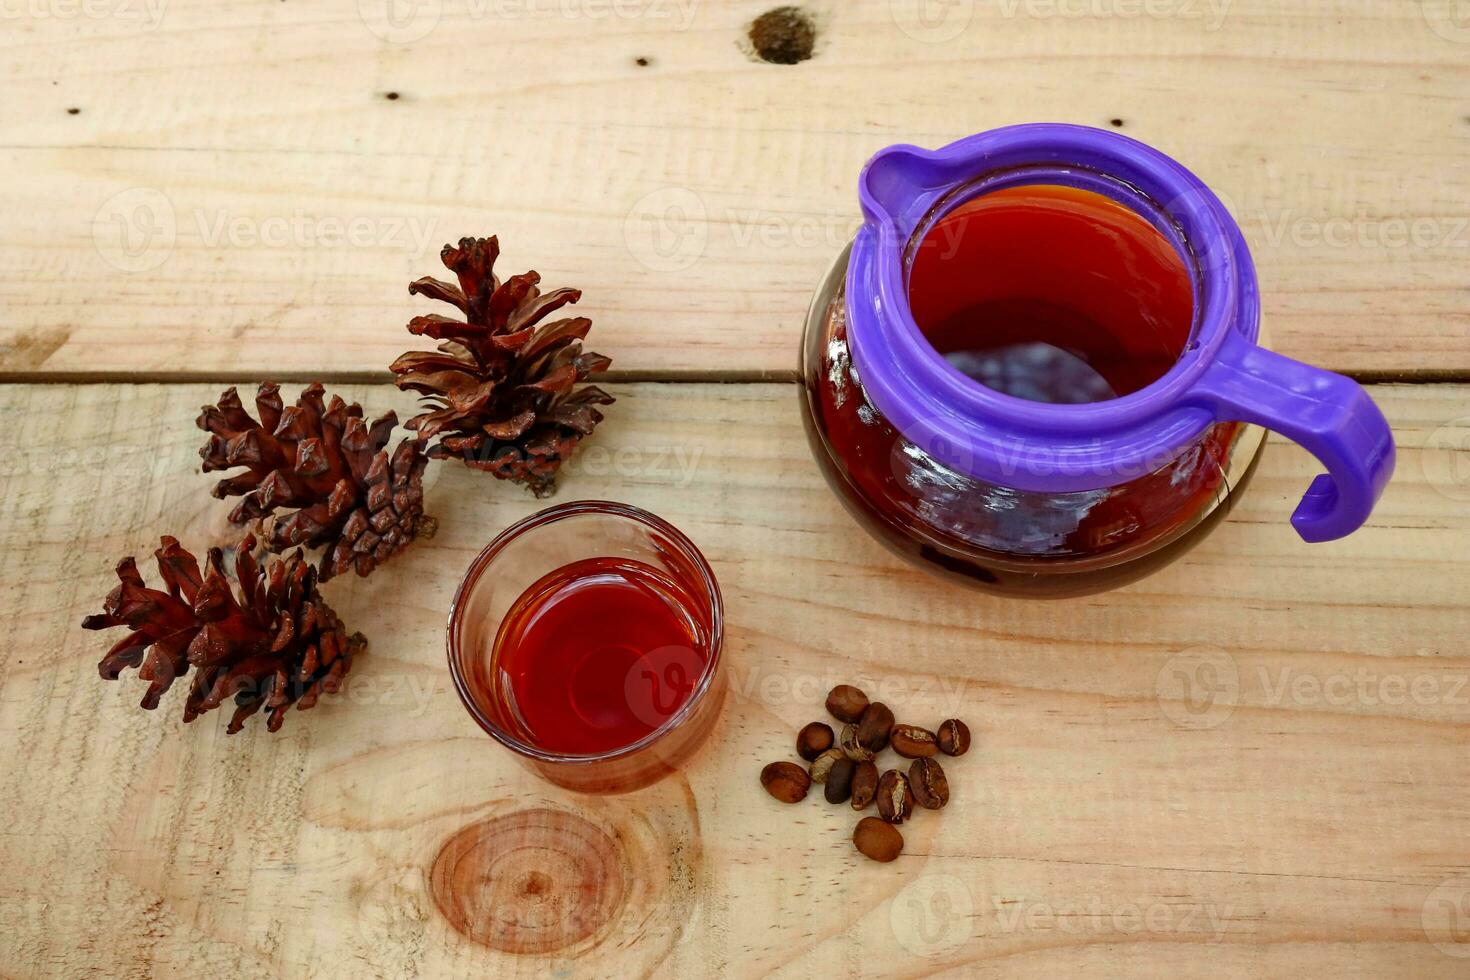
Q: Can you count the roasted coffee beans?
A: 13